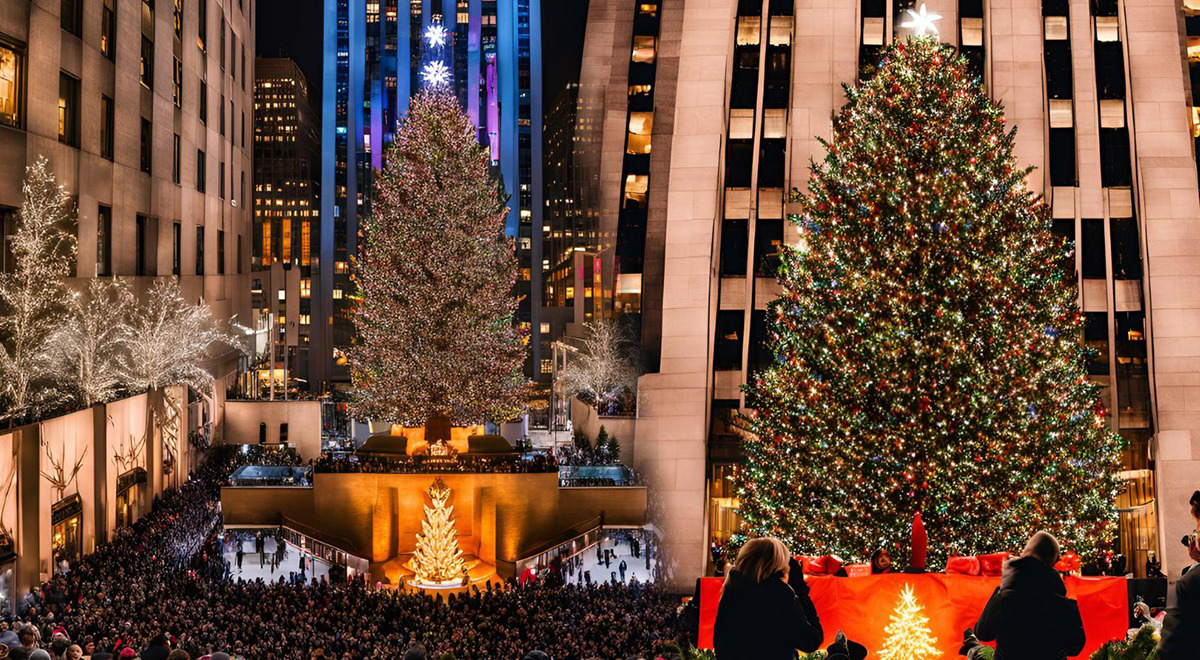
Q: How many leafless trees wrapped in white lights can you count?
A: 4